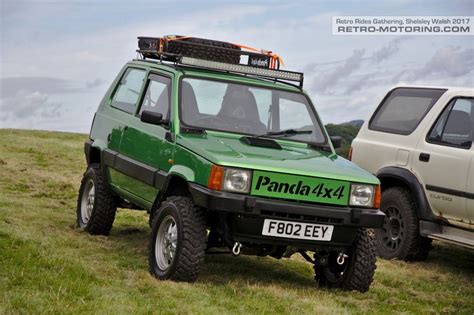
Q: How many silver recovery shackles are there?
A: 2